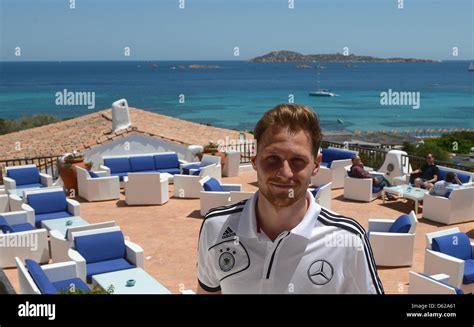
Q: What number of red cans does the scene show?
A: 0